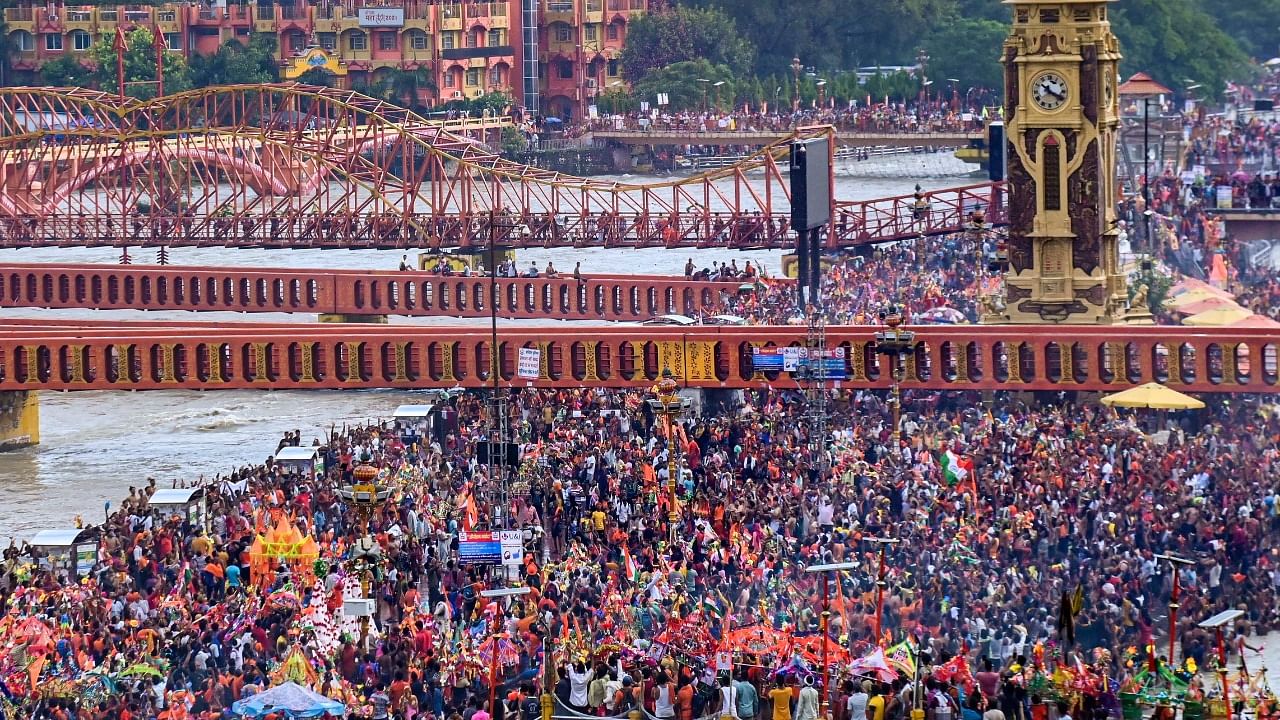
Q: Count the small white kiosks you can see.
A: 4